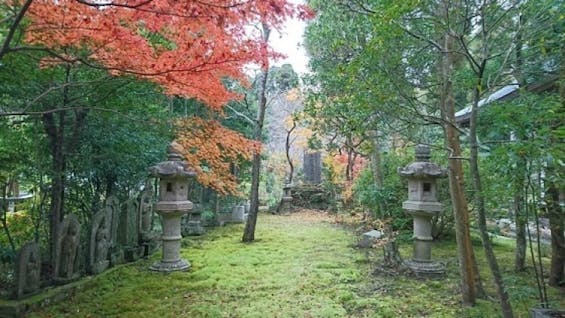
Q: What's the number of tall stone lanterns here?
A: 2